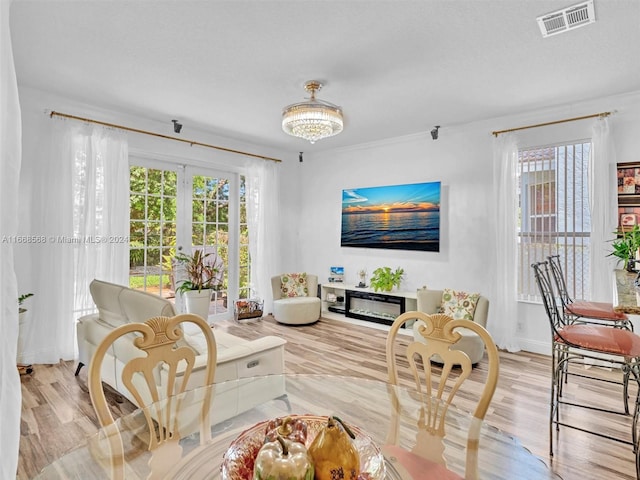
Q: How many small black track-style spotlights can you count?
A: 3